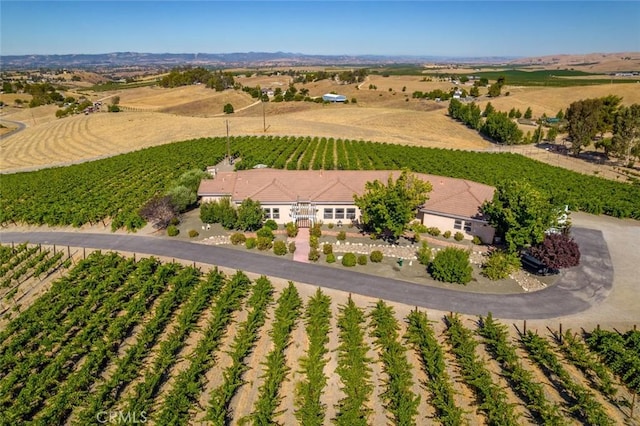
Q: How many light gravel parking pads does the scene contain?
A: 1